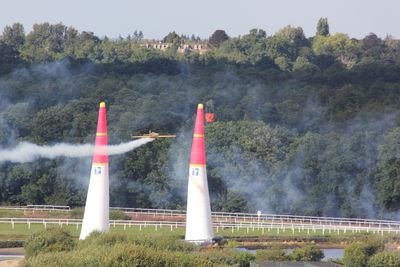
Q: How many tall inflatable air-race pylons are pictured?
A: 2